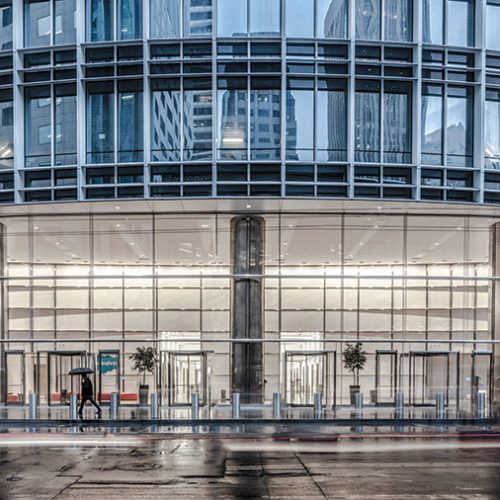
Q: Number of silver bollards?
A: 12